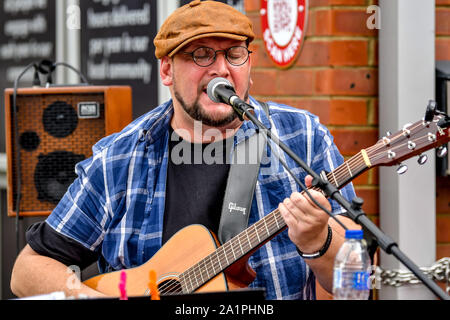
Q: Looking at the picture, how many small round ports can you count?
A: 1